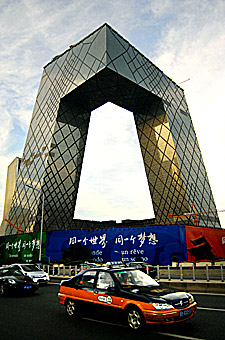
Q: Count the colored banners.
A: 3